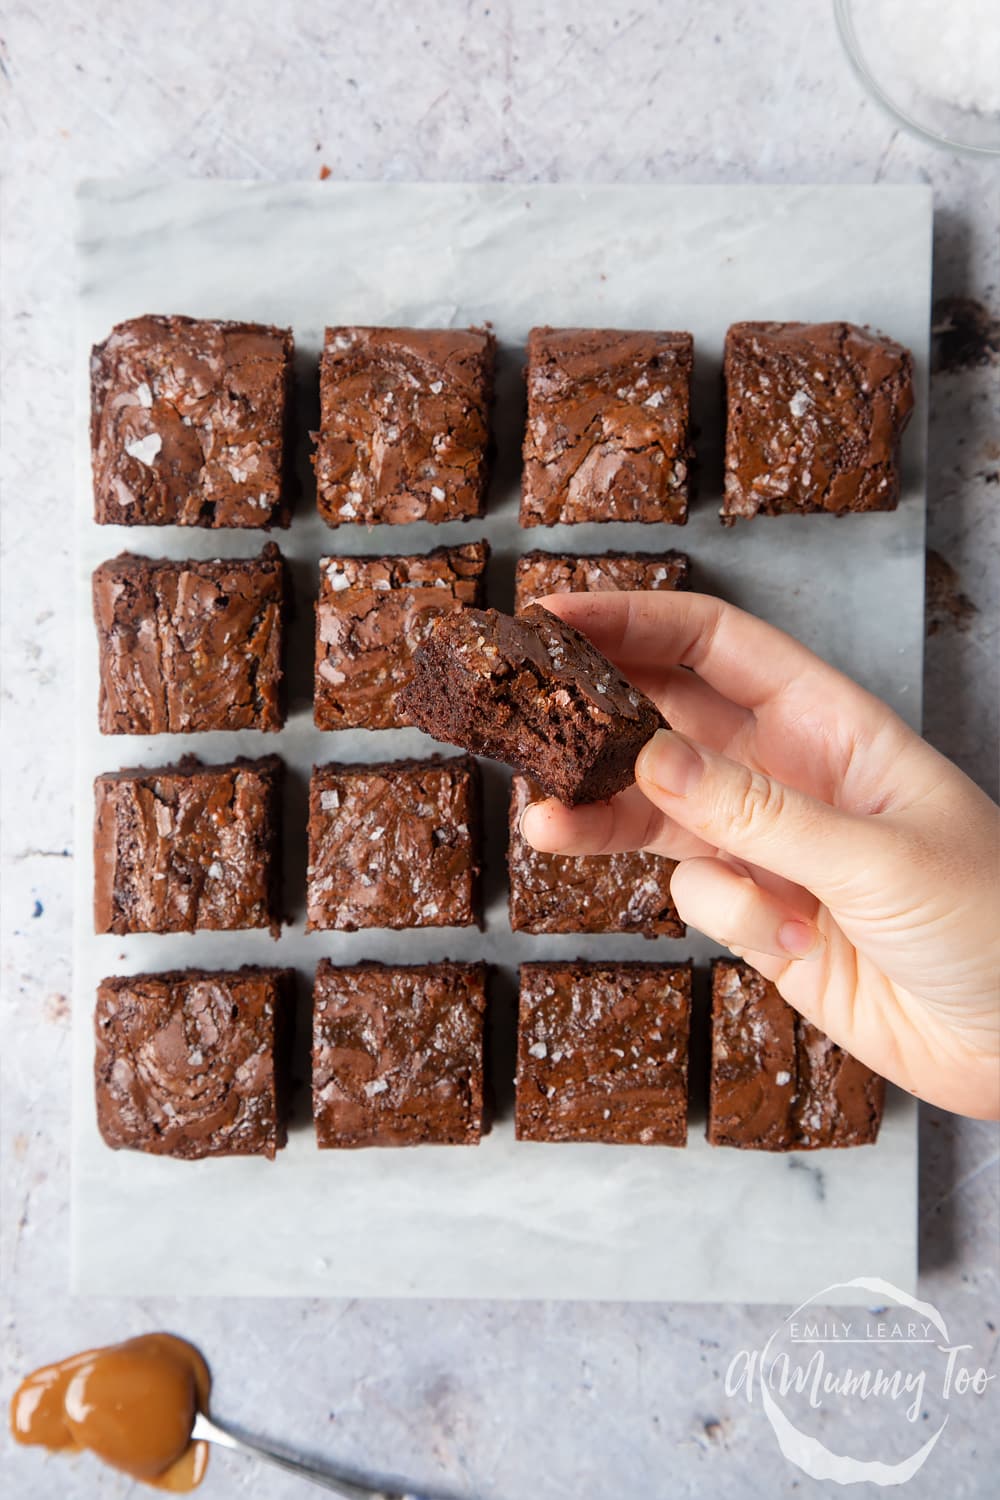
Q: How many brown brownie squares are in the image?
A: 15